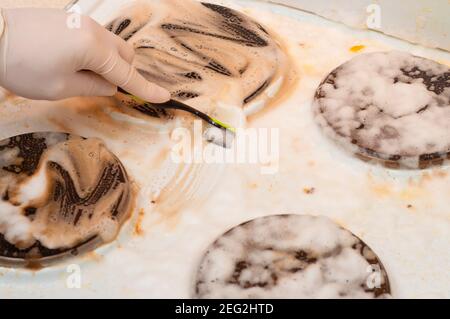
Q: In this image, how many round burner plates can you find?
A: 4